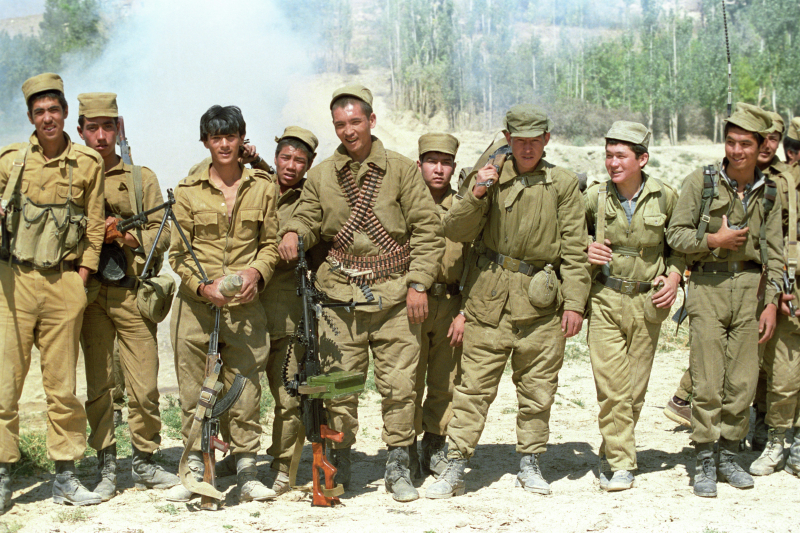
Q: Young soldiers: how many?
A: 11